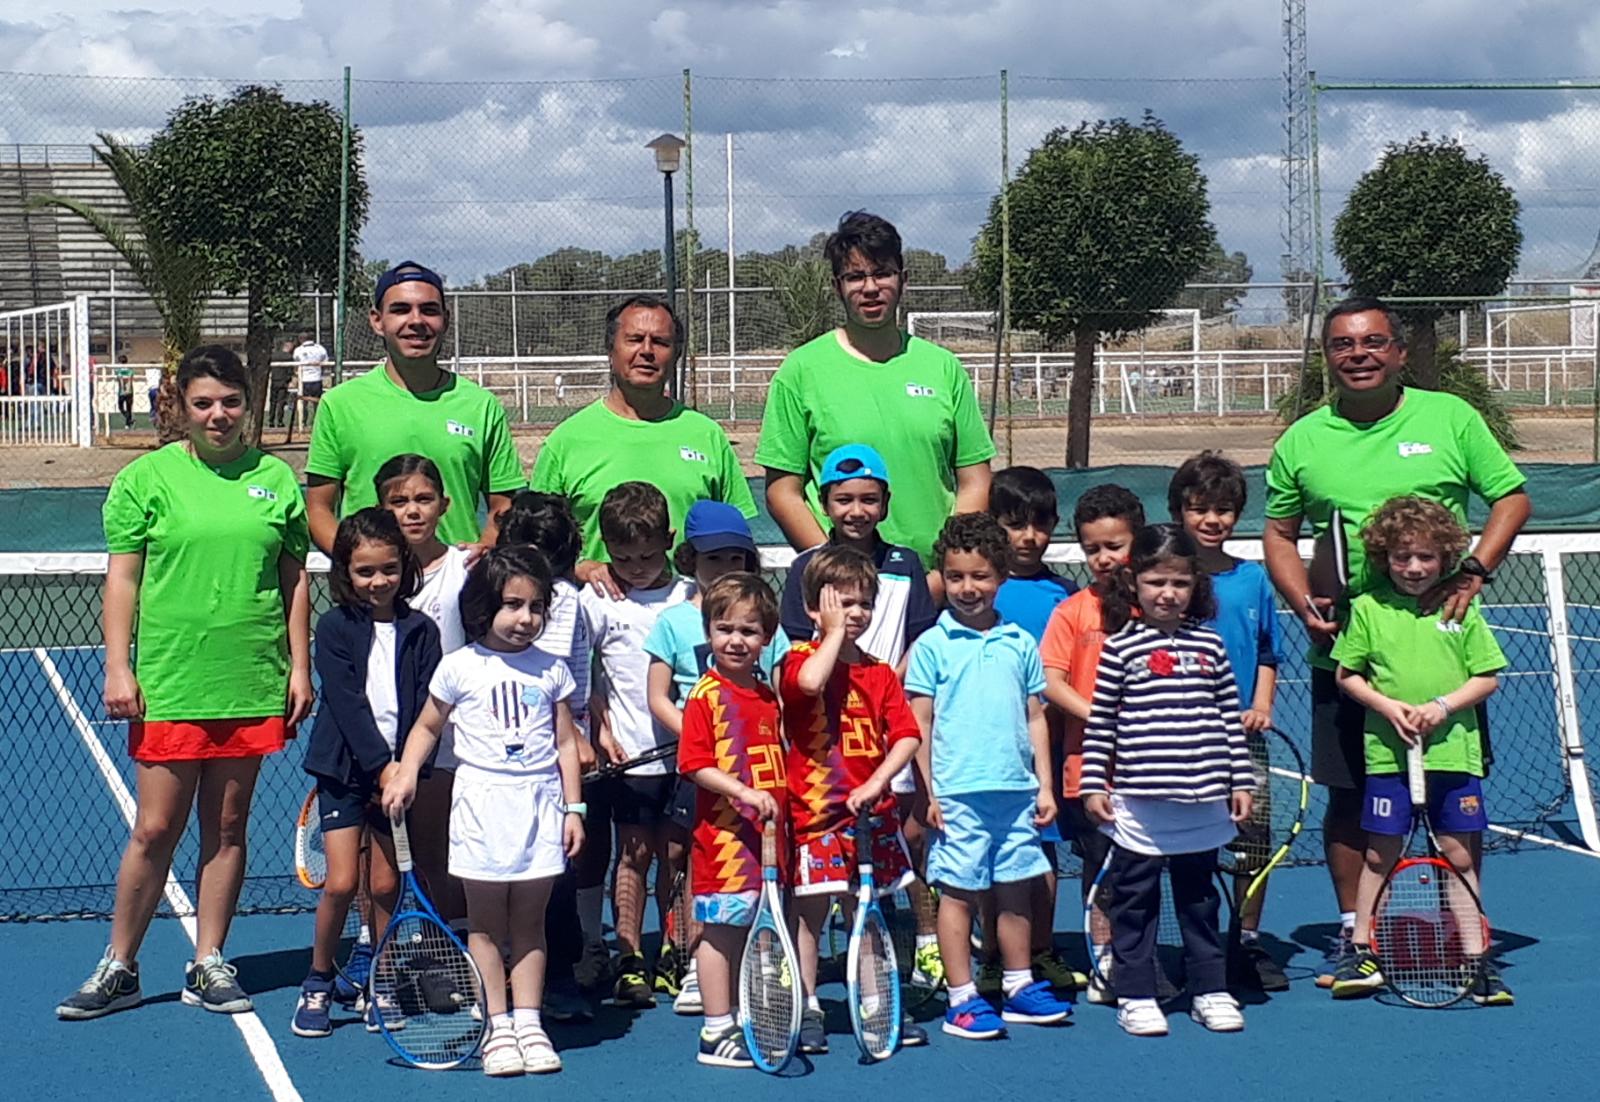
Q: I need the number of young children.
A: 15